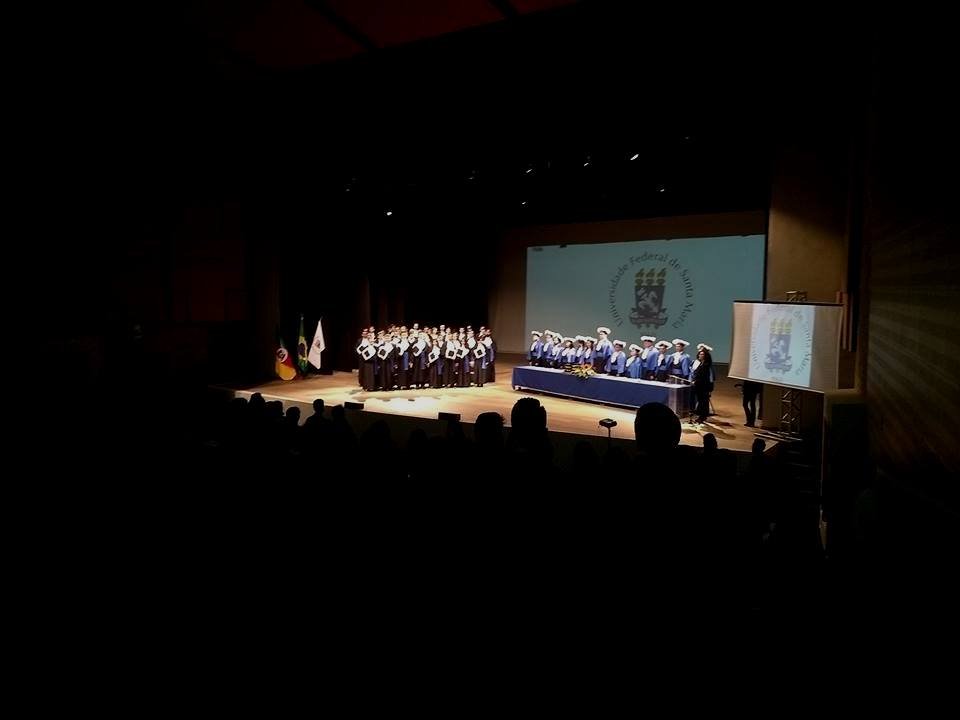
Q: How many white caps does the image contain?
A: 13